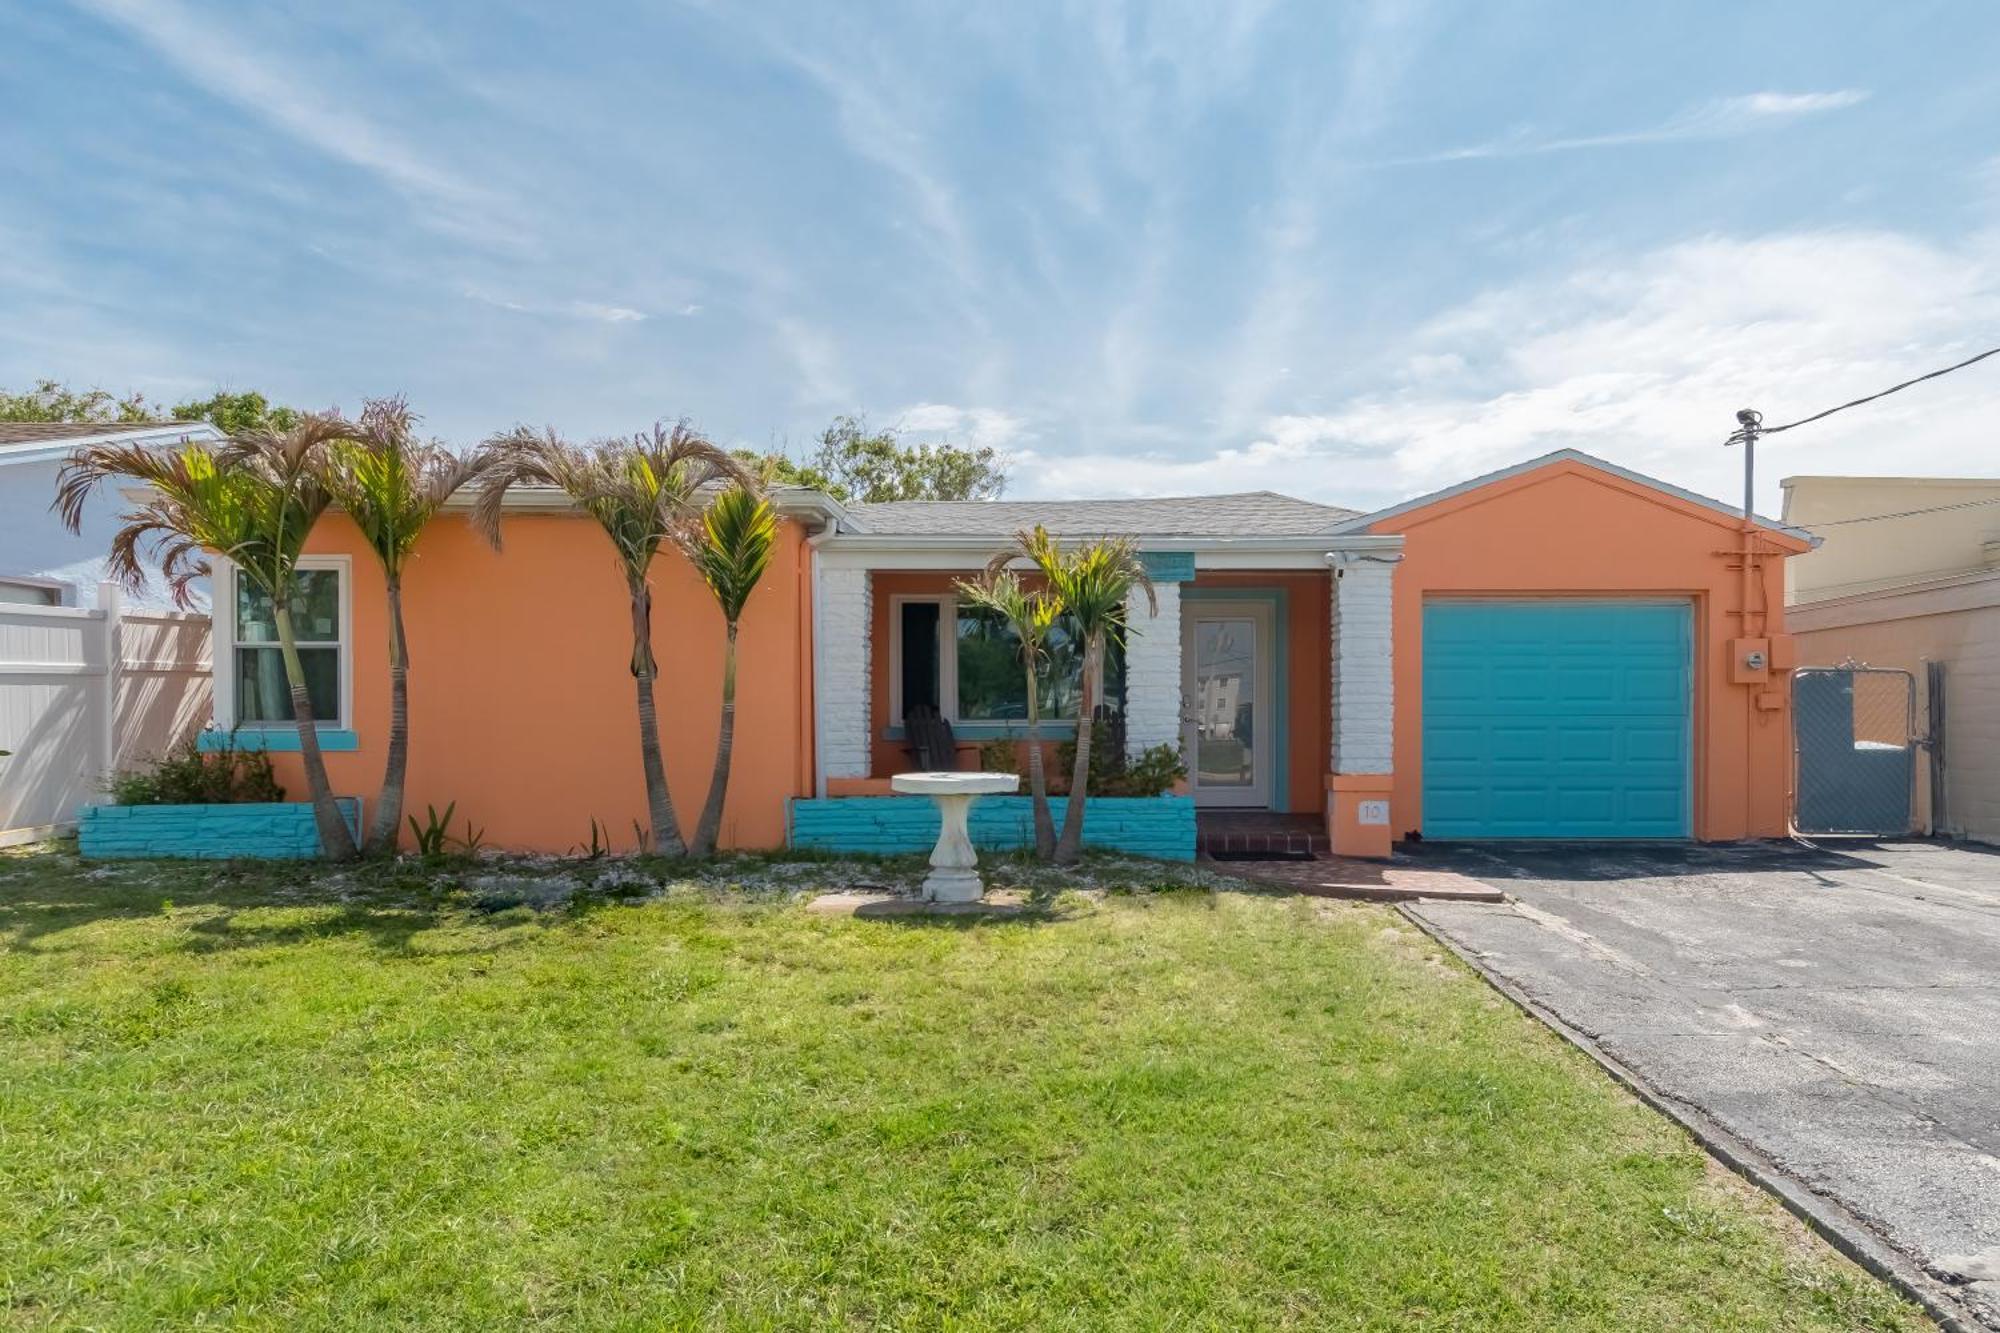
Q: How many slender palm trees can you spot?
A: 6